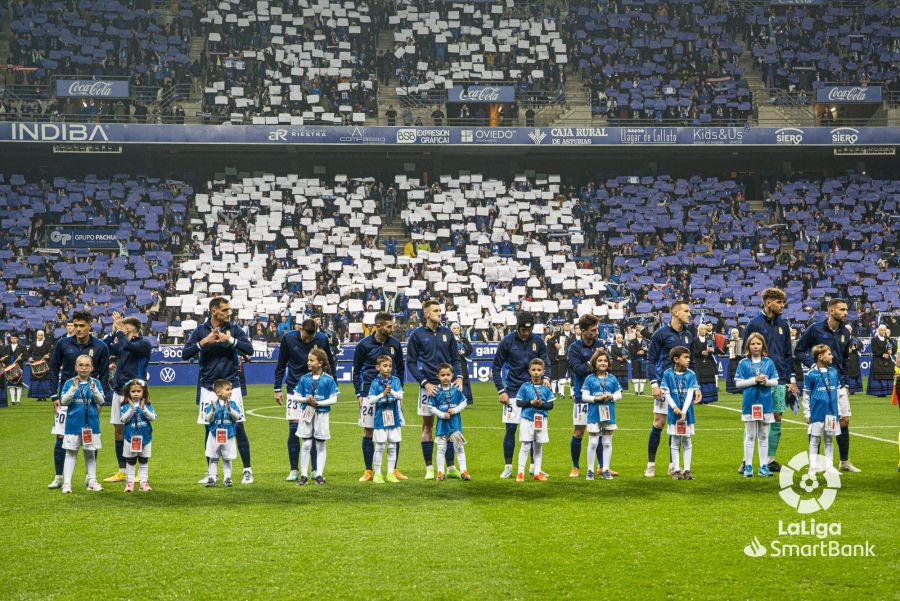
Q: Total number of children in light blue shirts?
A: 11